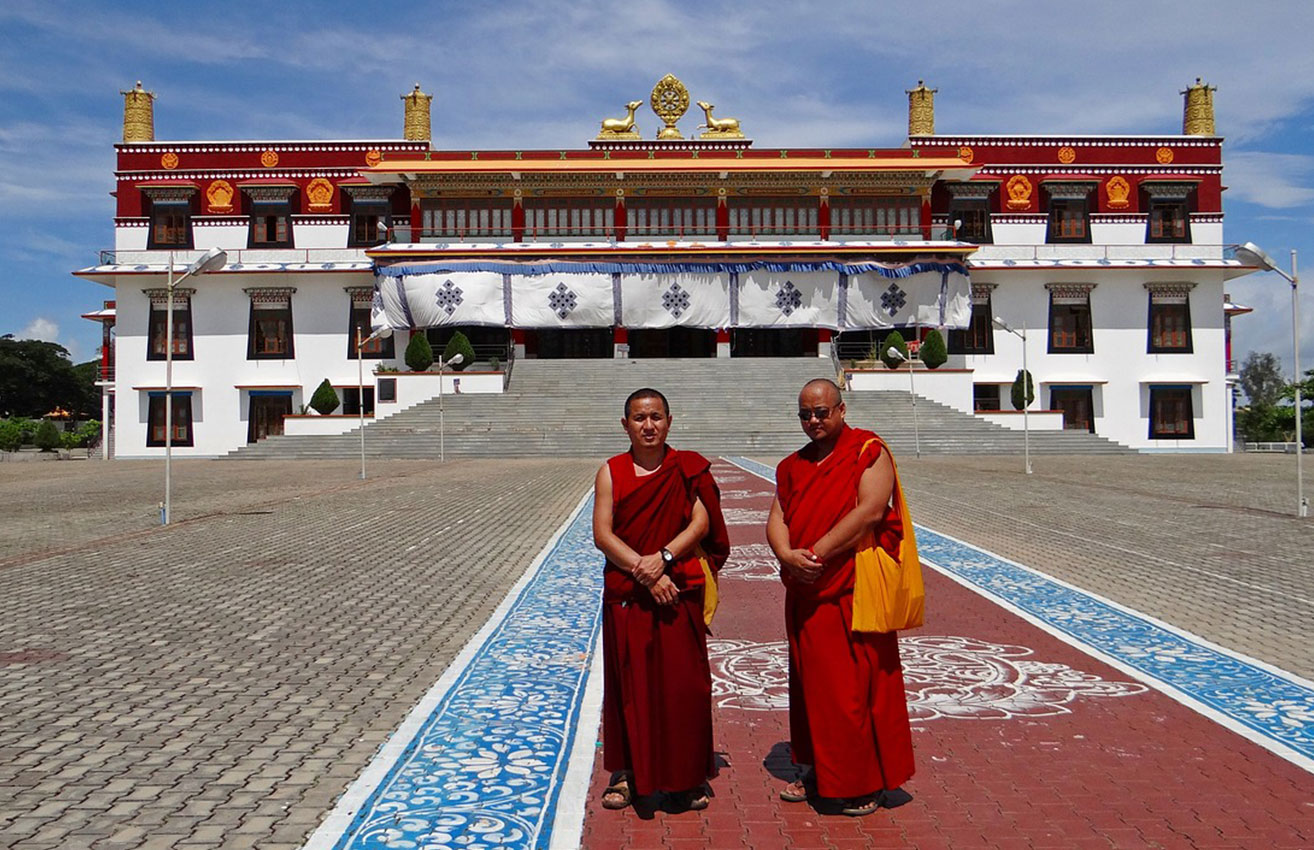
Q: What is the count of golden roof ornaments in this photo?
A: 7